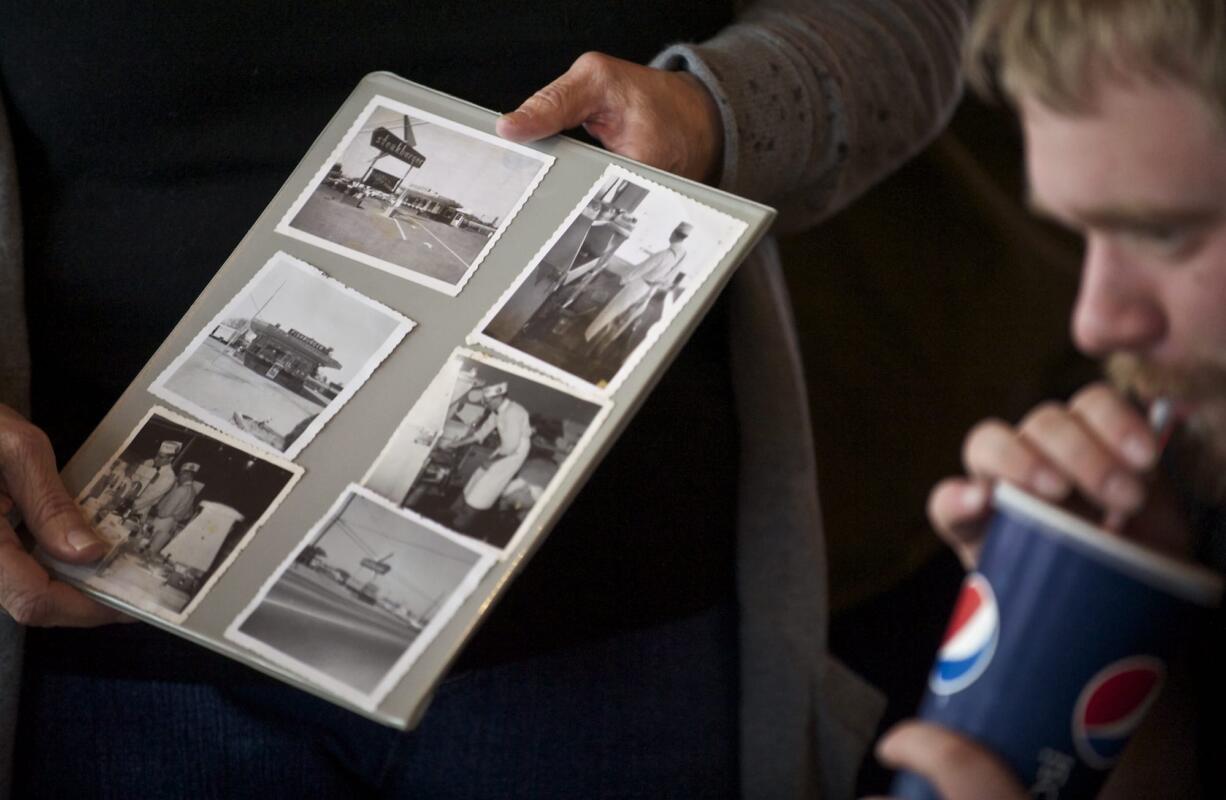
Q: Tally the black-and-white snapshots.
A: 6